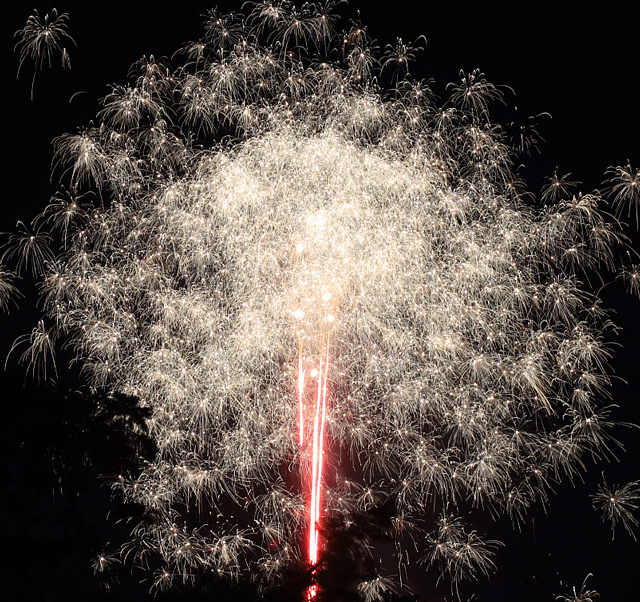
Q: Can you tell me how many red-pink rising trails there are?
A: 3